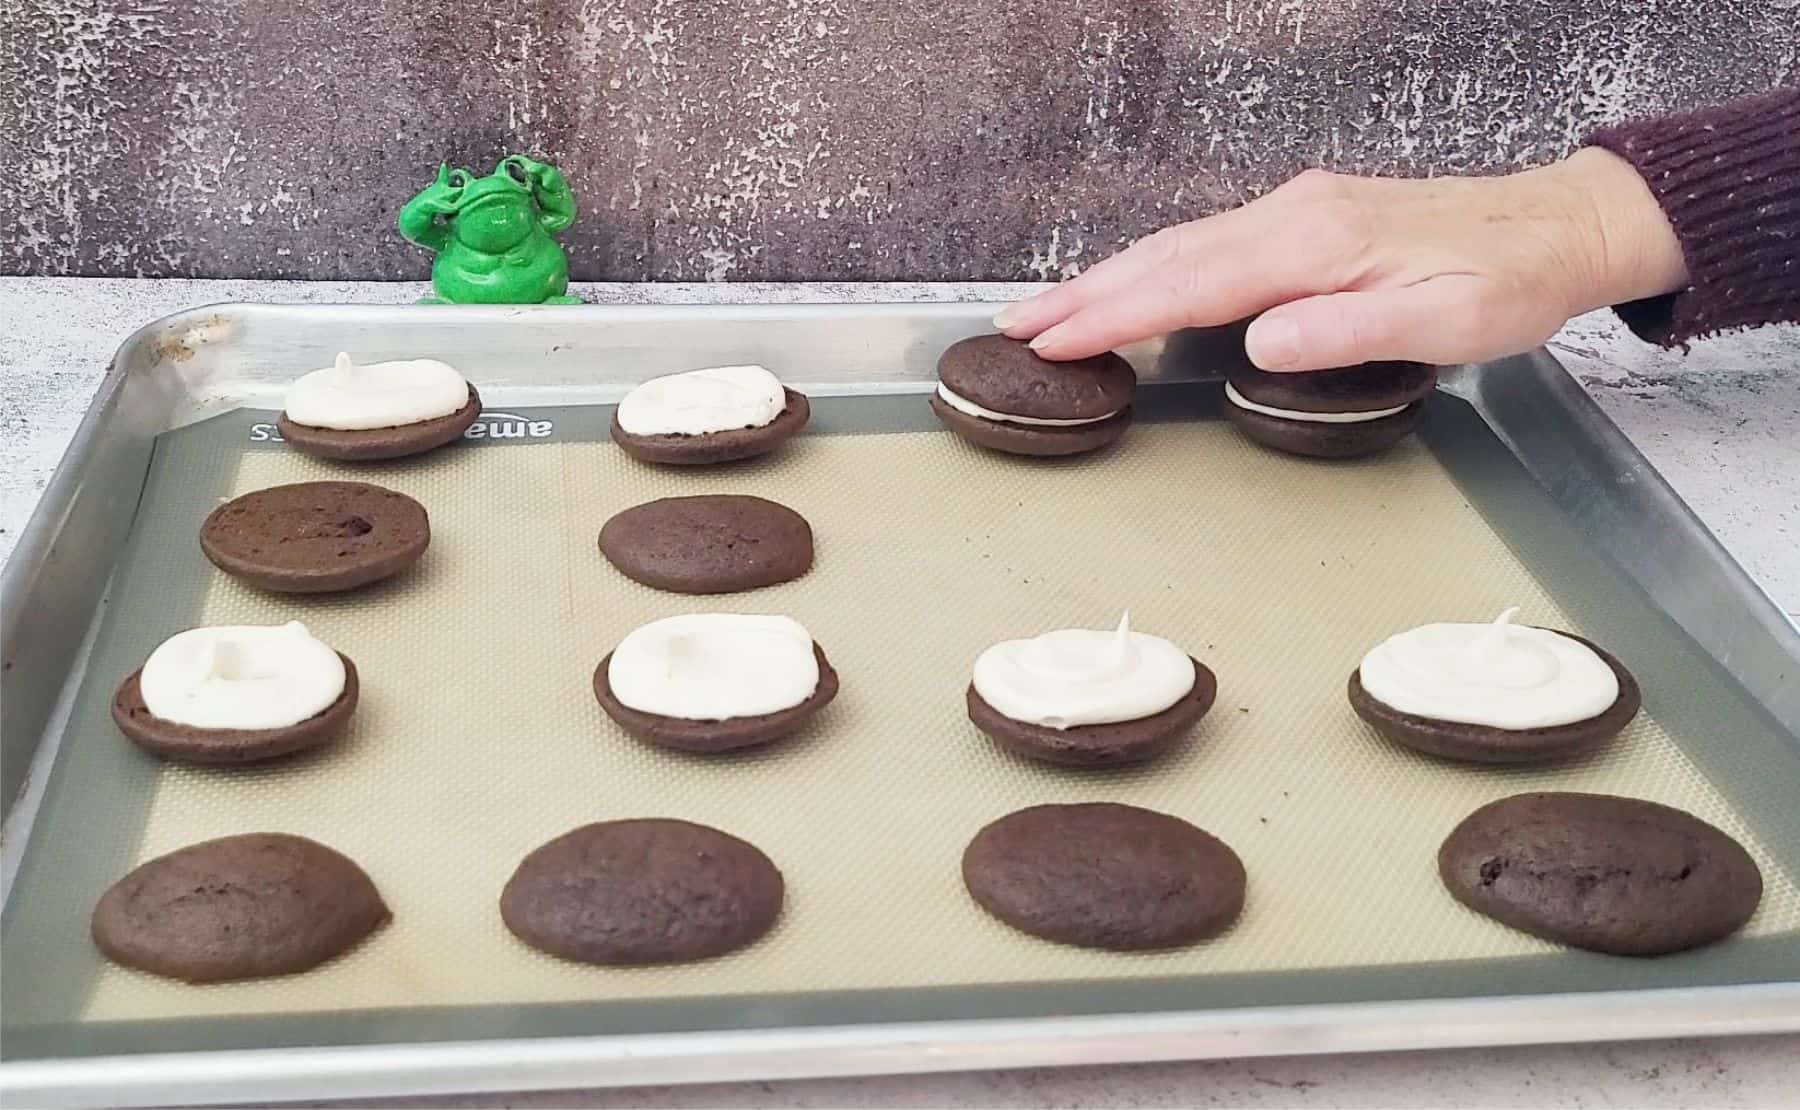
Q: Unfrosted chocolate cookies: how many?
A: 6